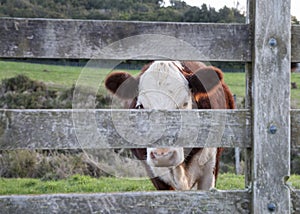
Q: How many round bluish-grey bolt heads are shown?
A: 3